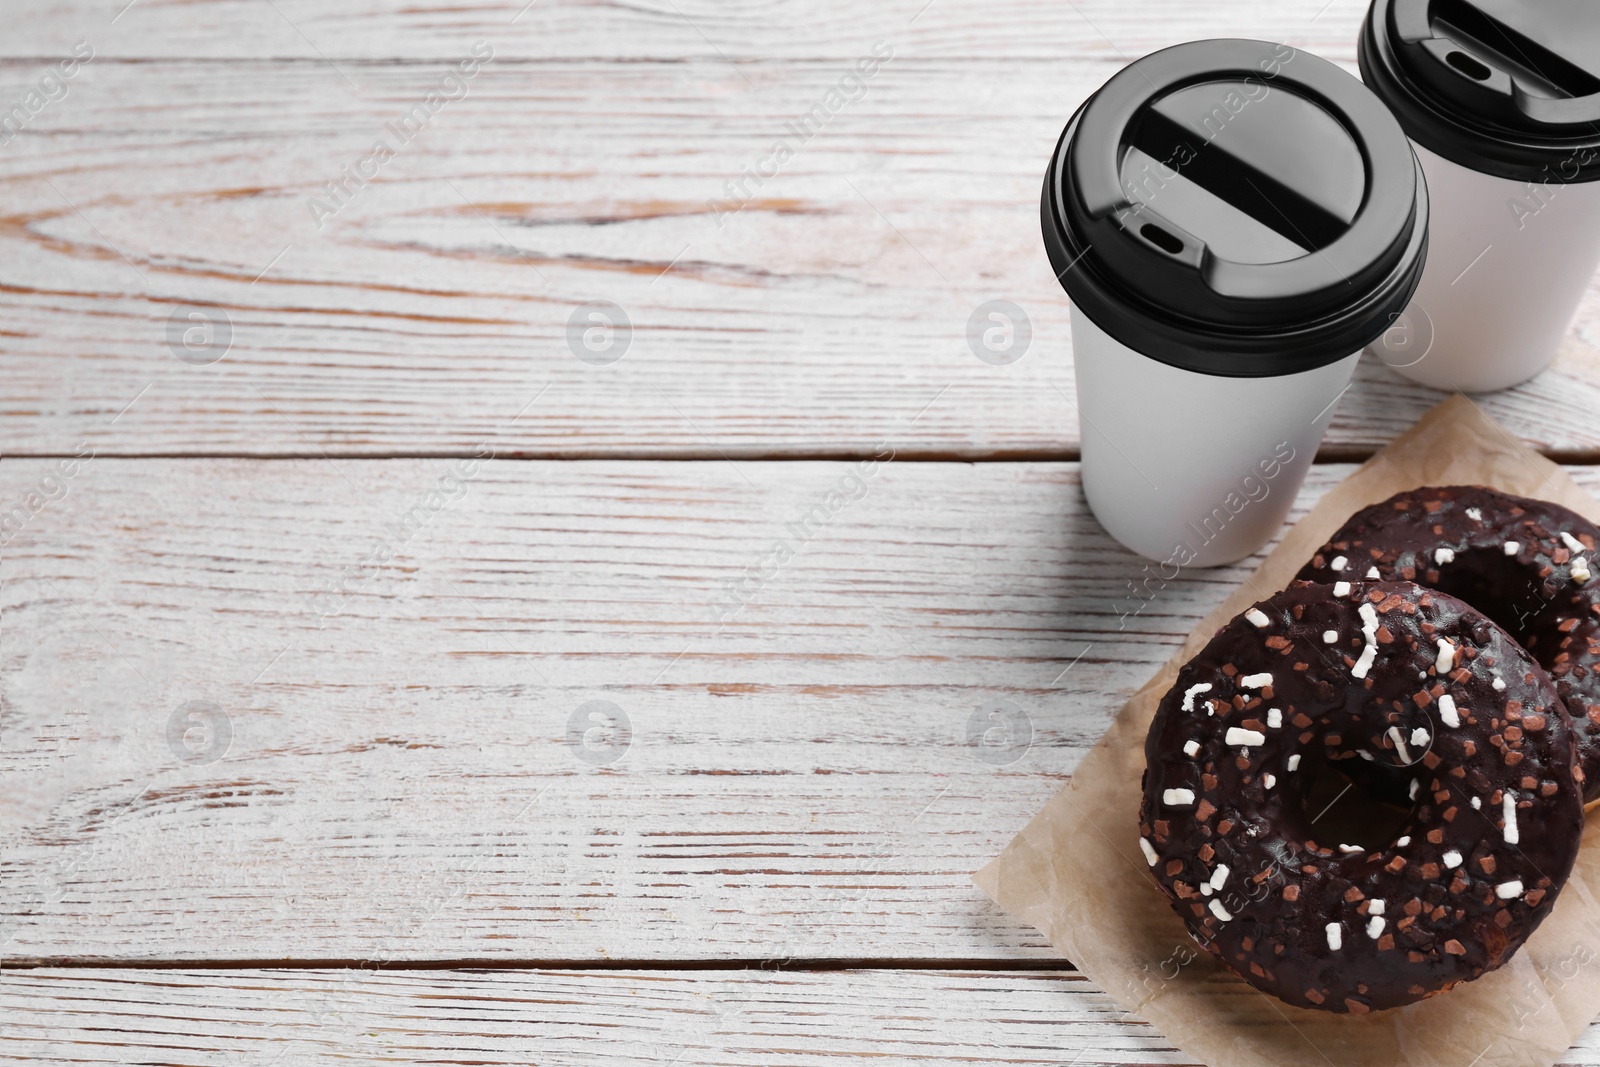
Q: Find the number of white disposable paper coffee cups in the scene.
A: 2